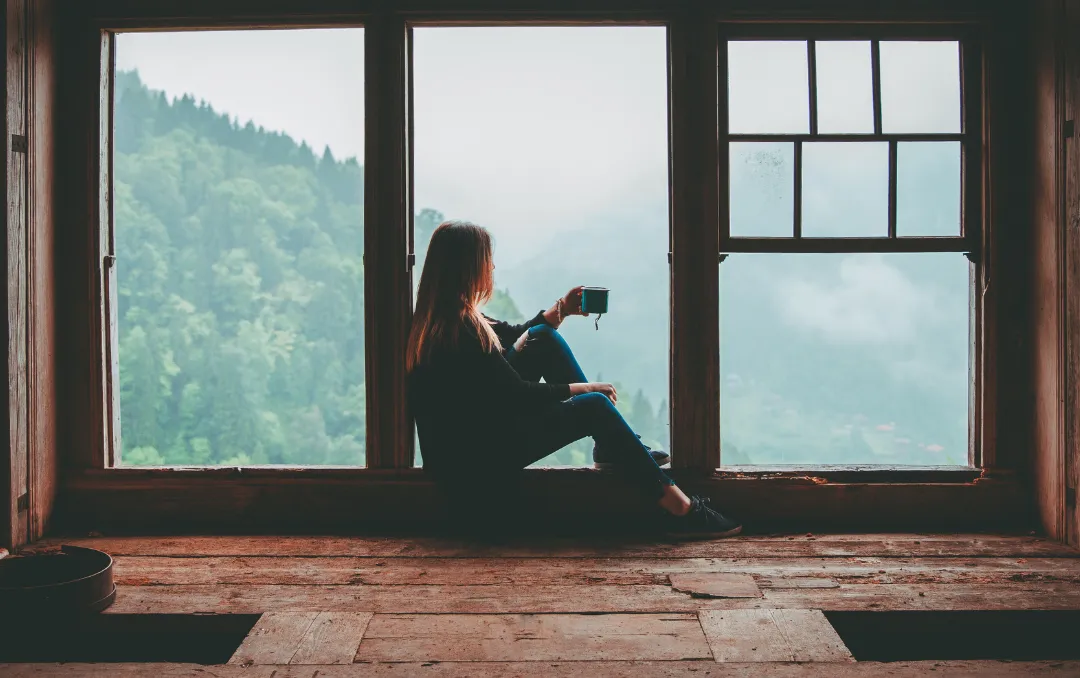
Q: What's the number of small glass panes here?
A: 6